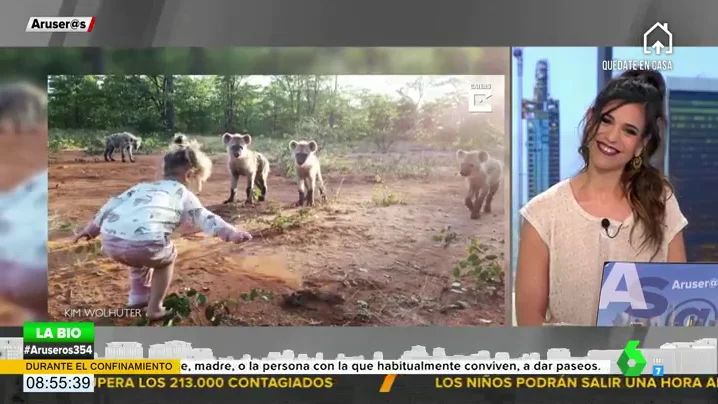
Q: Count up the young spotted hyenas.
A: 4